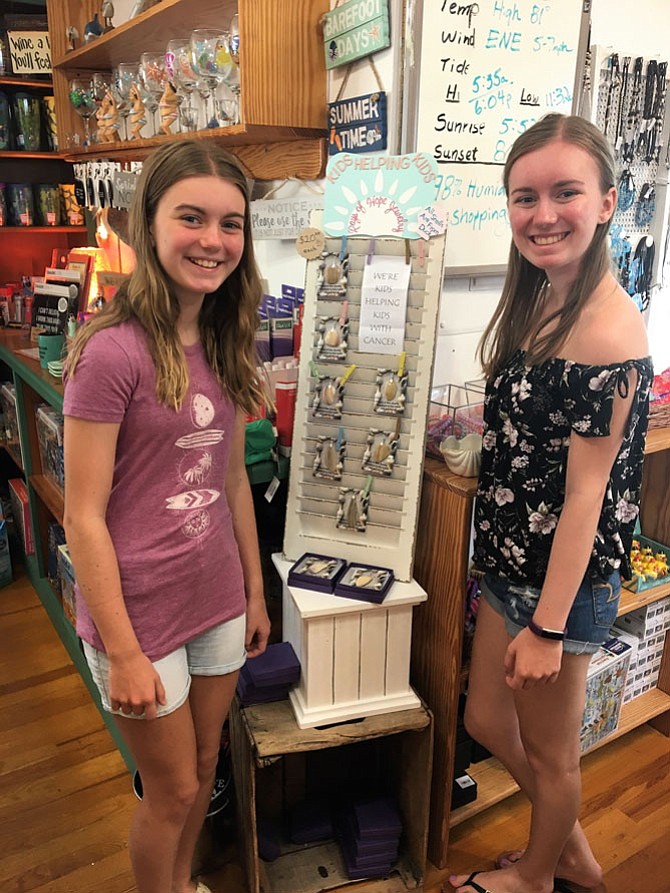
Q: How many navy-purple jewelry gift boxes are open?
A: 2